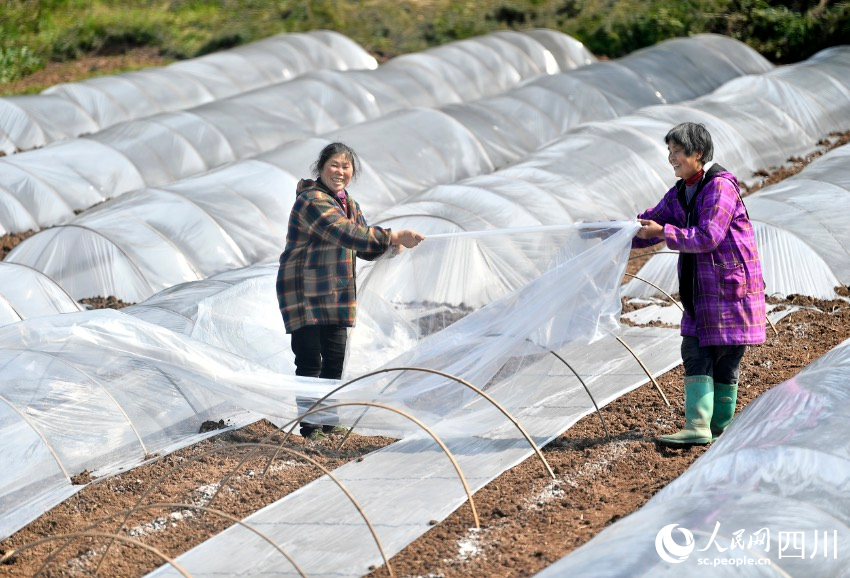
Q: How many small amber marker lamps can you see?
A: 0